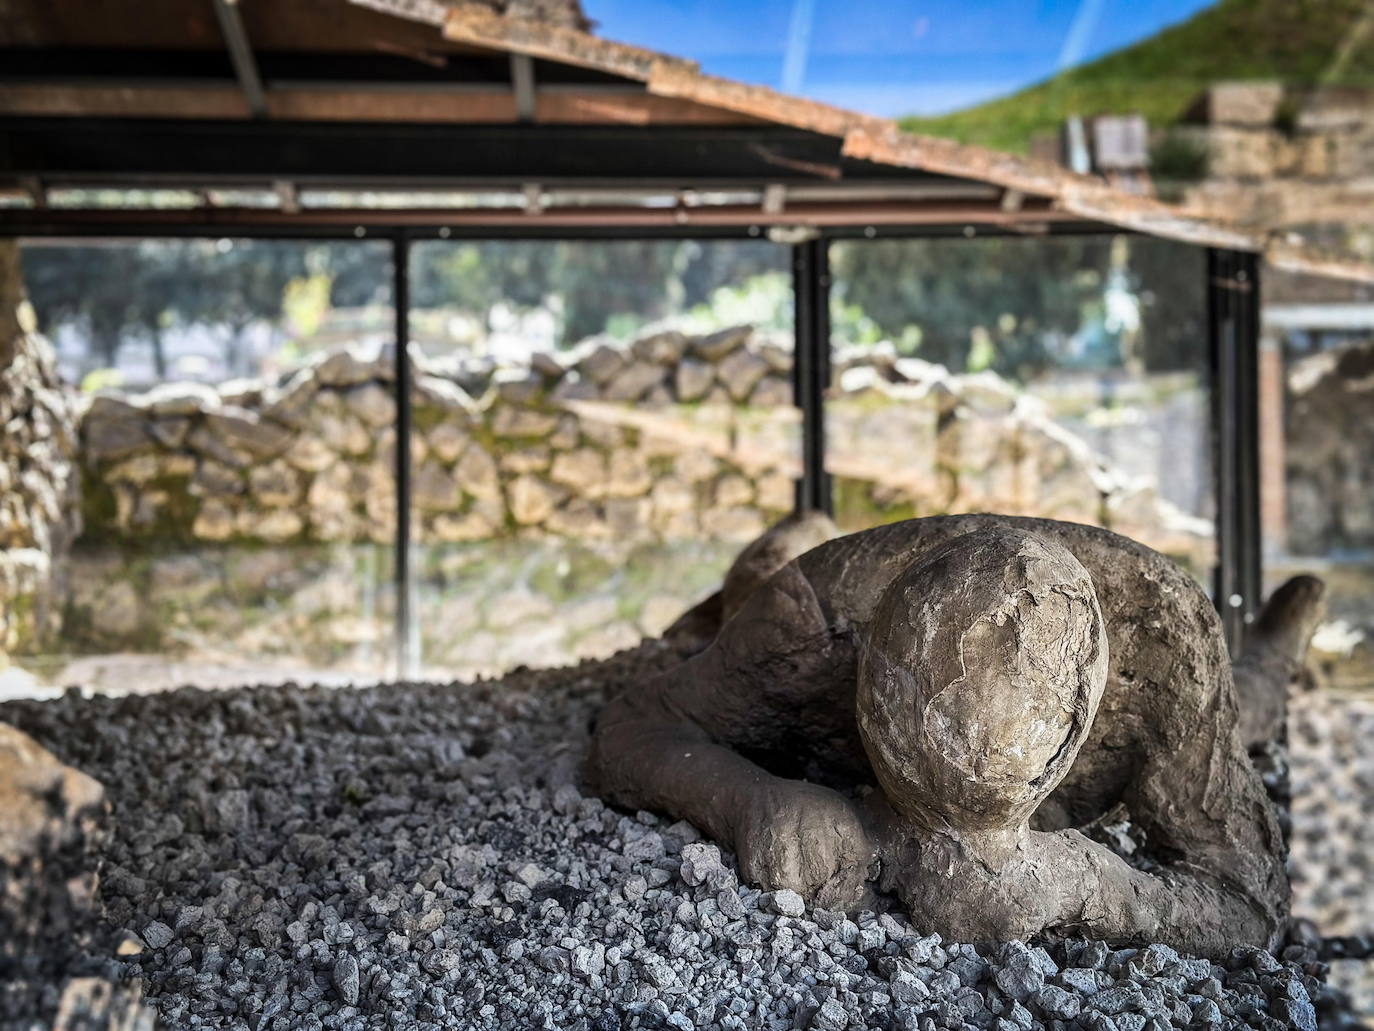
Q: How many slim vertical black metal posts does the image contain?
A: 3